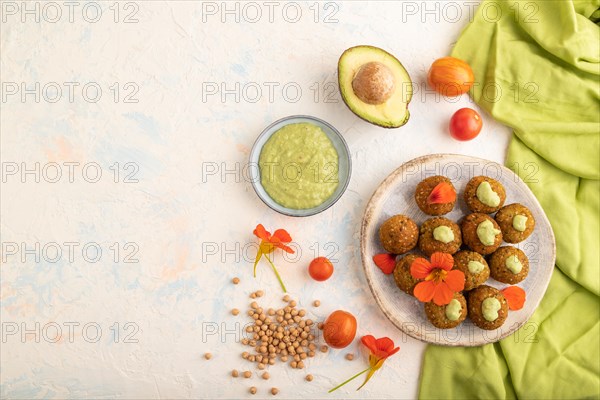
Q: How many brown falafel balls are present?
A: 11